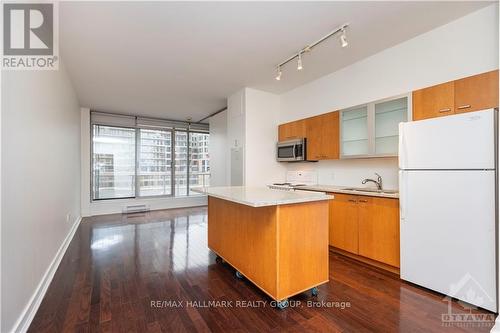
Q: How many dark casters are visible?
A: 4